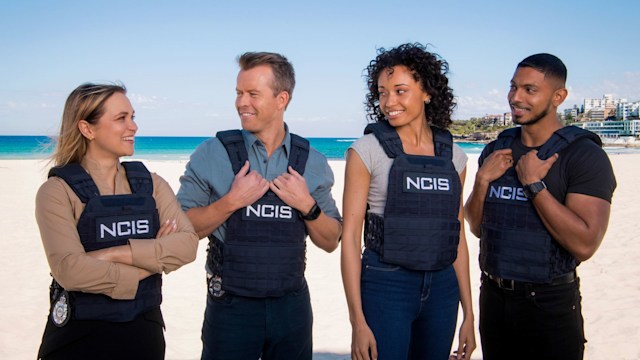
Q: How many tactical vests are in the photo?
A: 4